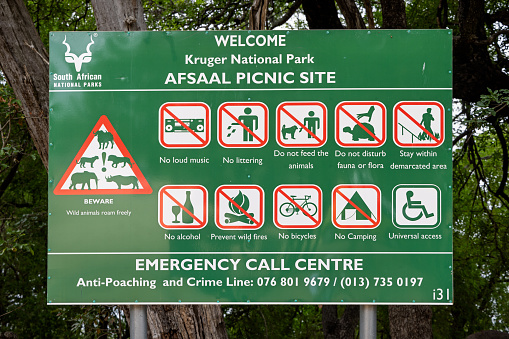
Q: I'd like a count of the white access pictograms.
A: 1